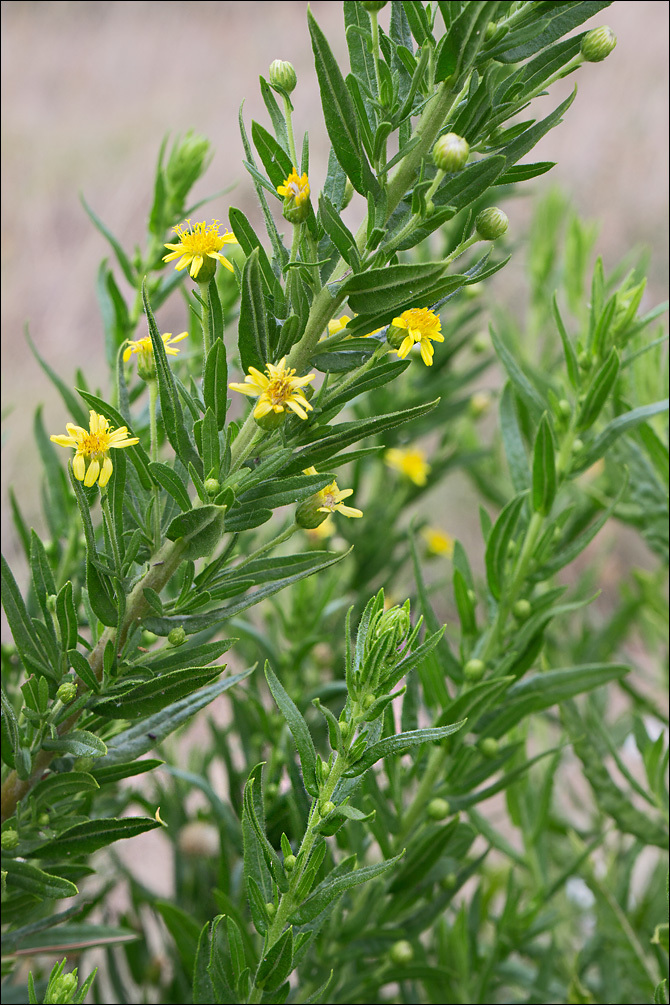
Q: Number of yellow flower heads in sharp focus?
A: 7